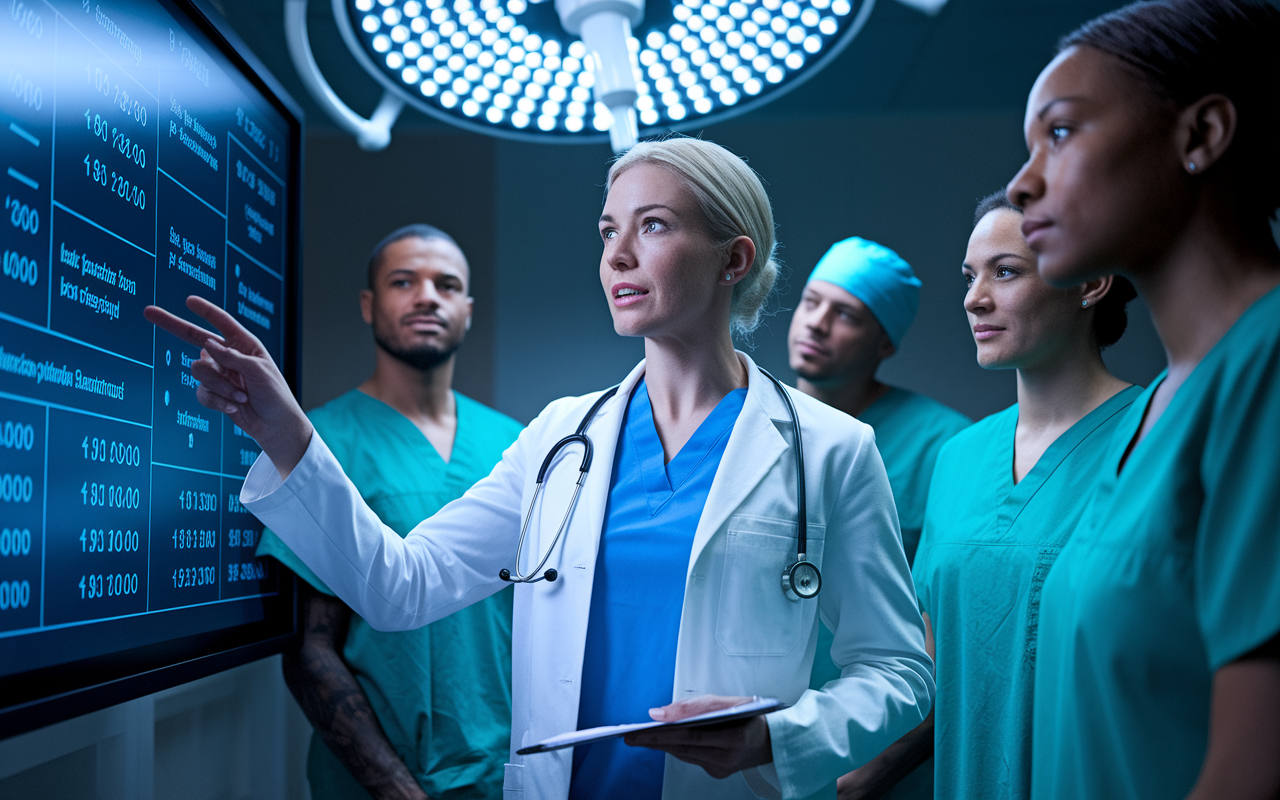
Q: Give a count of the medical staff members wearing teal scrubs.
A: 4